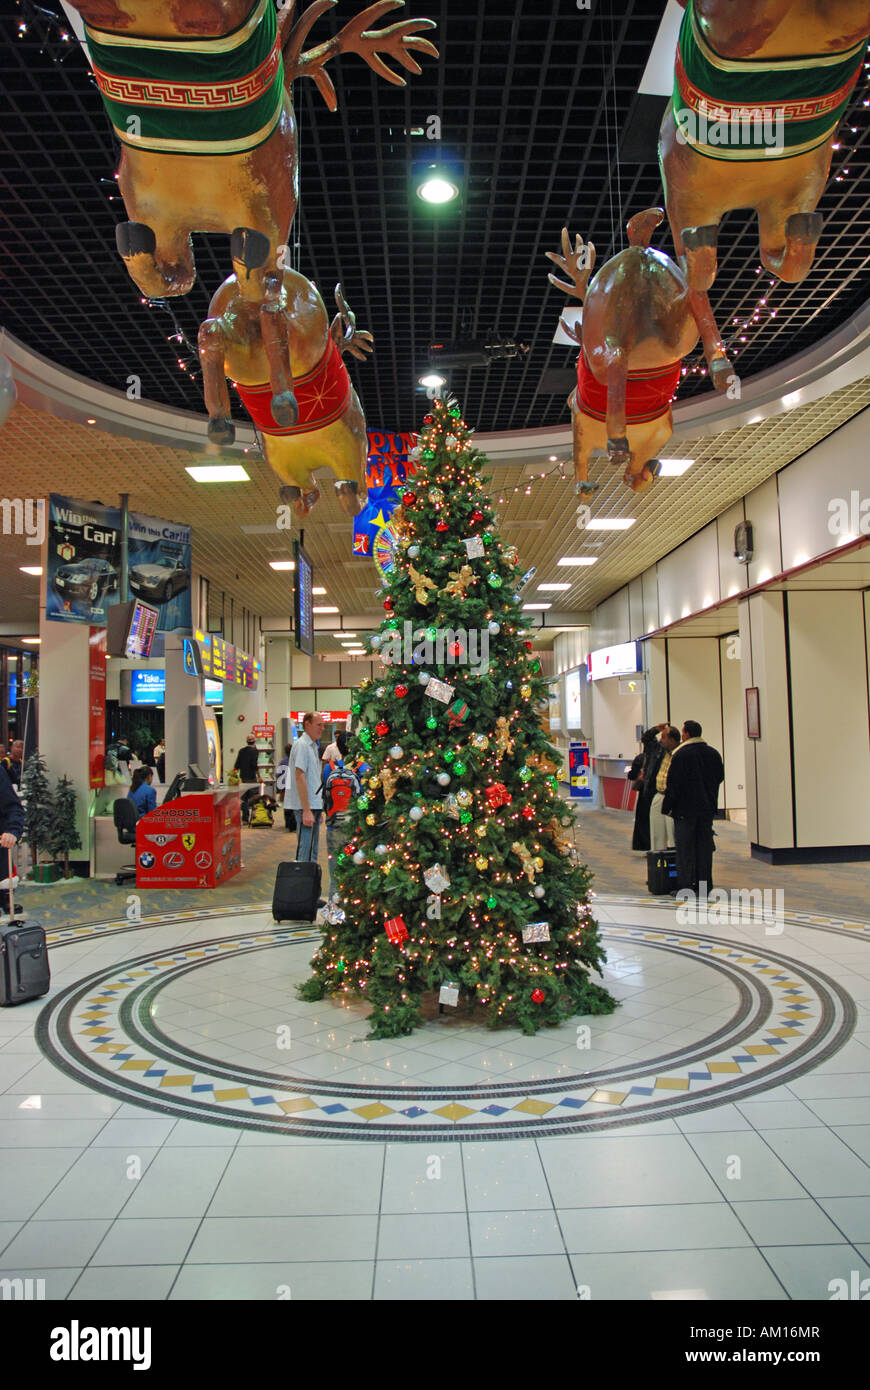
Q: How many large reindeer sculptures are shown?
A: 4